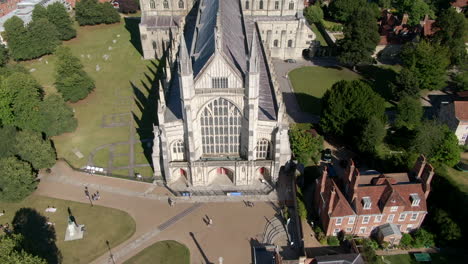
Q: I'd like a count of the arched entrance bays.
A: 3